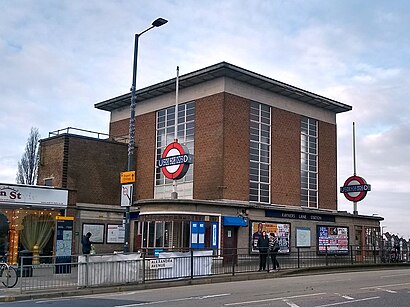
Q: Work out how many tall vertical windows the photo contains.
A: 3